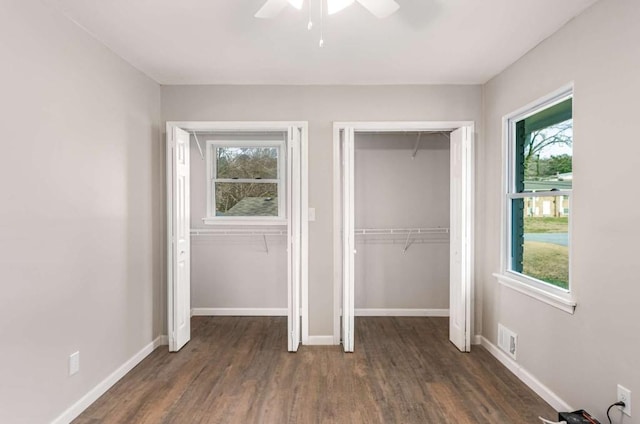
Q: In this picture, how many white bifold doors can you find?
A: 4